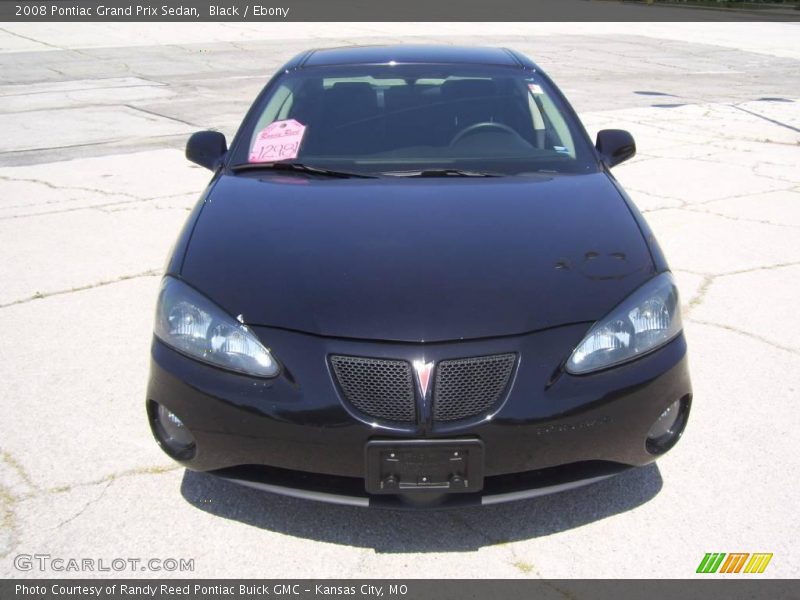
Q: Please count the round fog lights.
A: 2